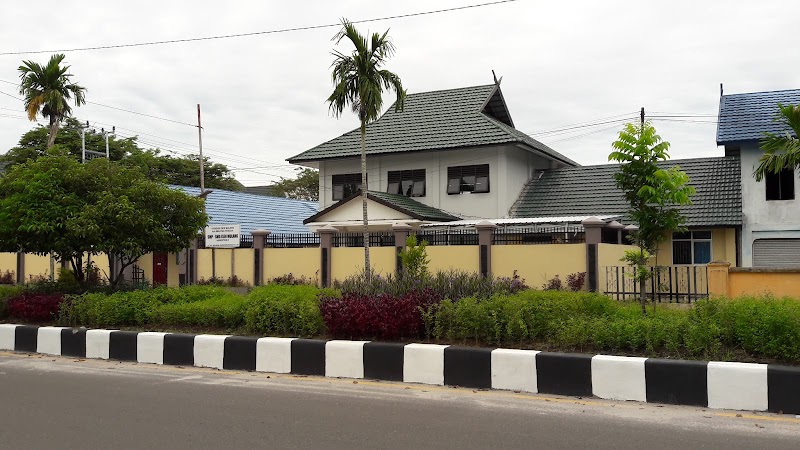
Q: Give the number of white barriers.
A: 11